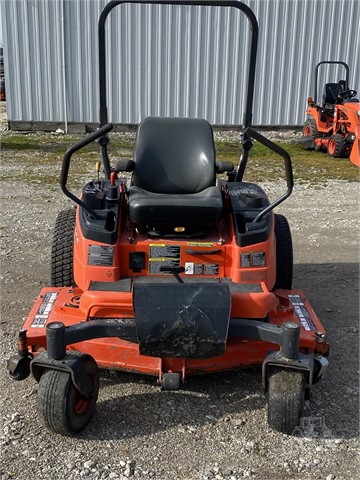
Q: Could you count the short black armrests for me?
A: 2